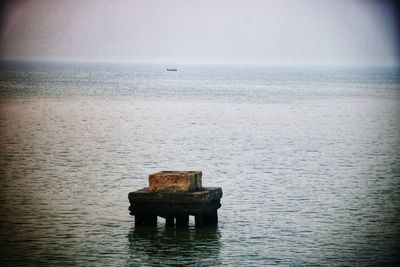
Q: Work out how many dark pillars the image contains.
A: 4